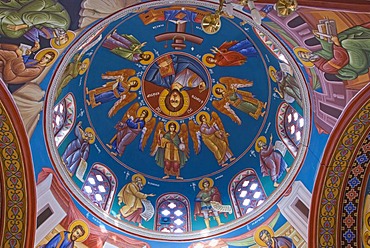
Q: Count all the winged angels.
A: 5